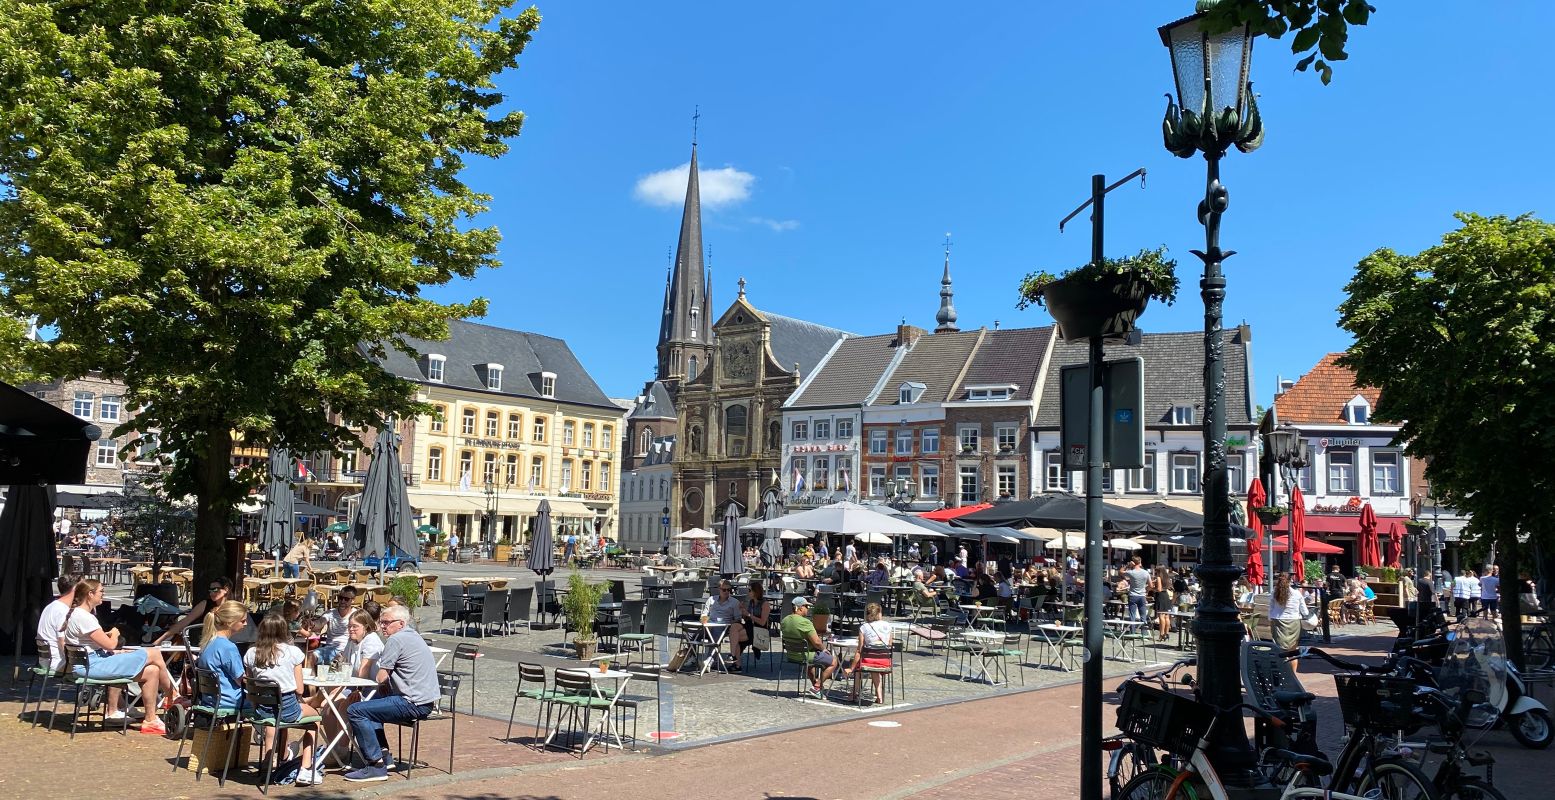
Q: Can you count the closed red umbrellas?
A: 4